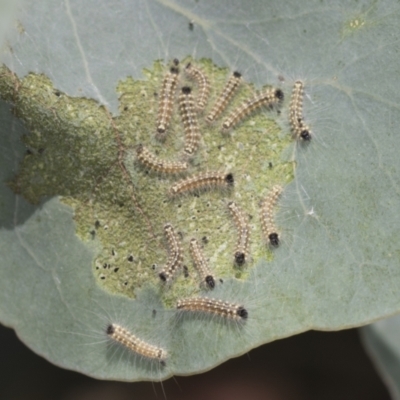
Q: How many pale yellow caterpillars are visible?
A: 14